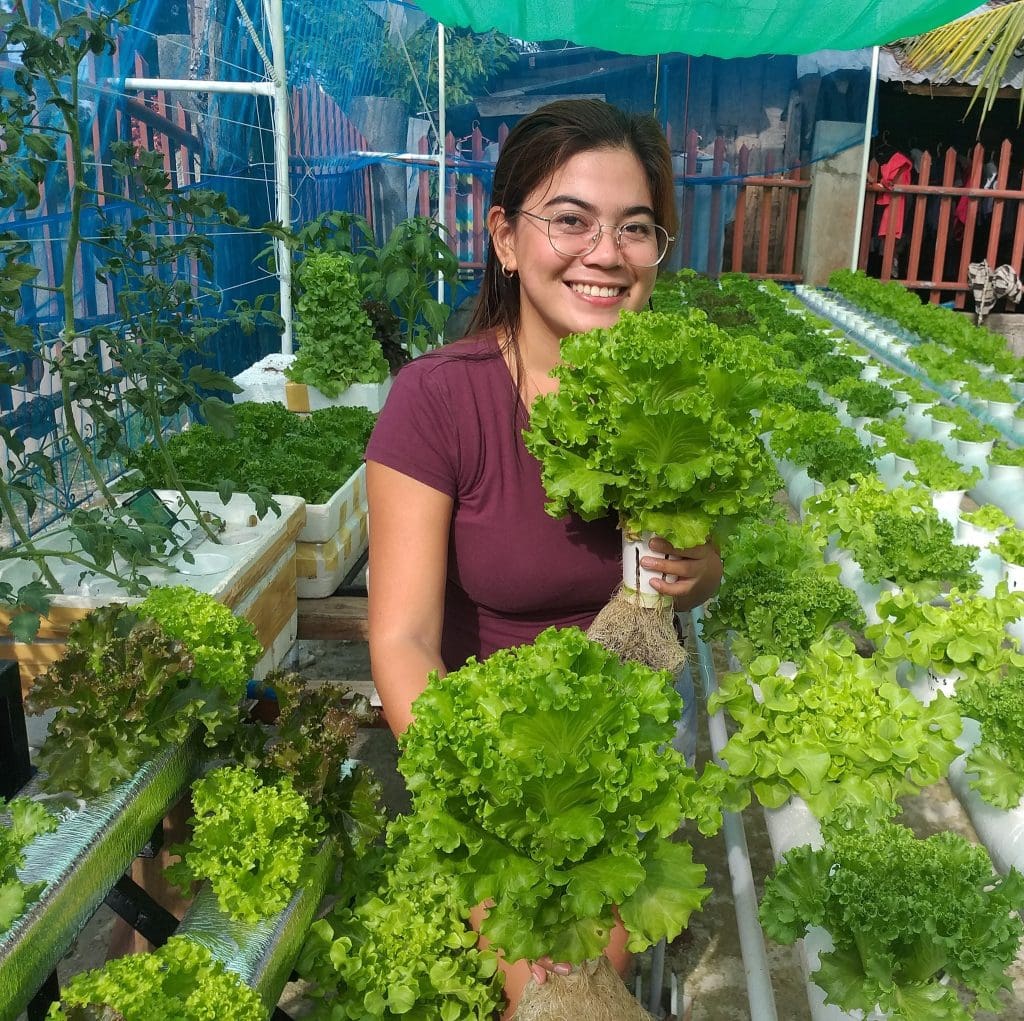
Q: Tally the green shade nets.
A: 1